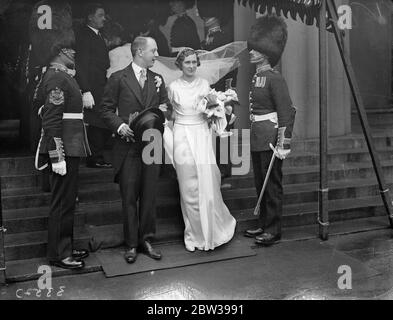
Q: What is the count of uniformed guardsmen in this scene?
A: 2